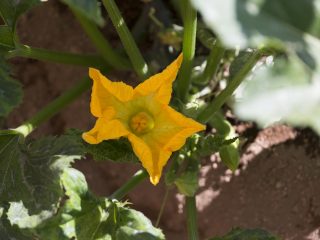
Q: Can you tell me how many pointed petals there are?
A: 5